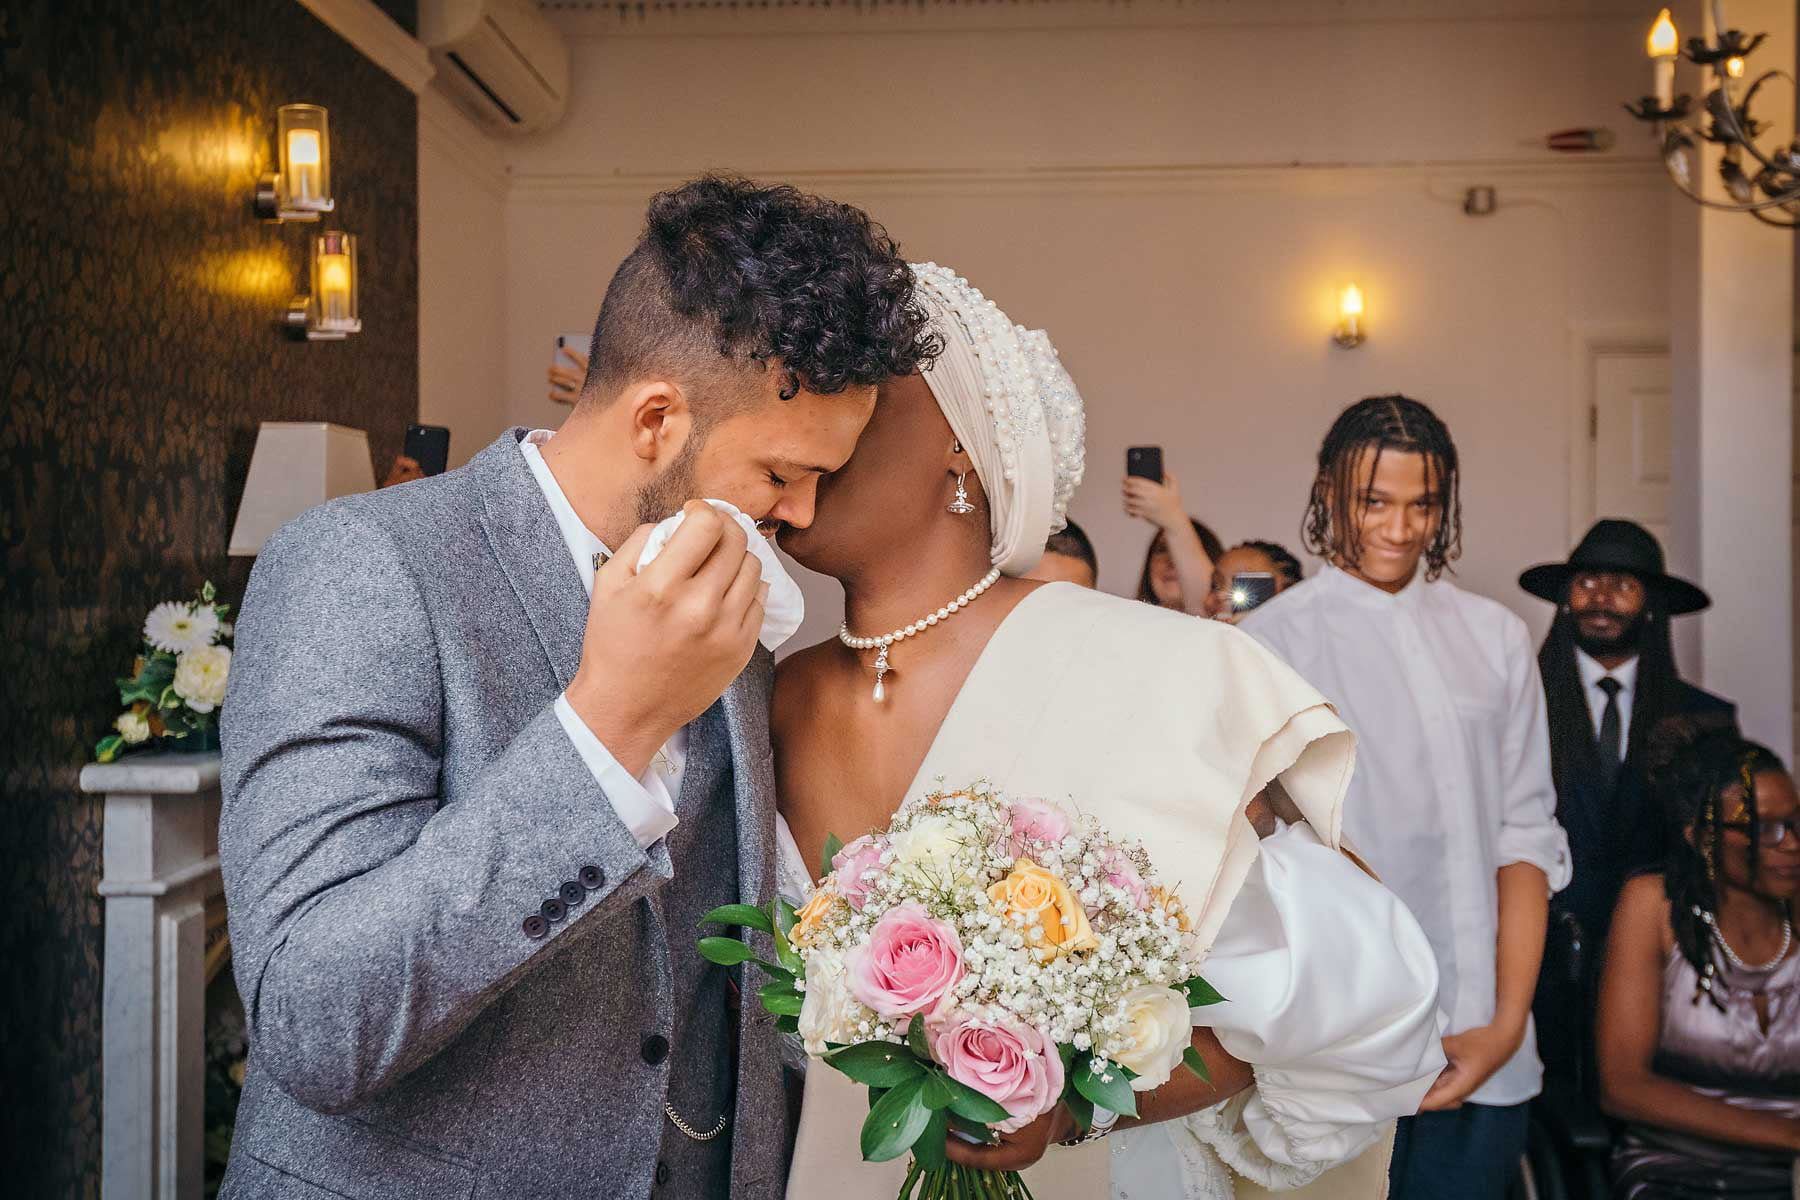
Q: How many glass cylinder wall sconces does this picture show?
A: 2